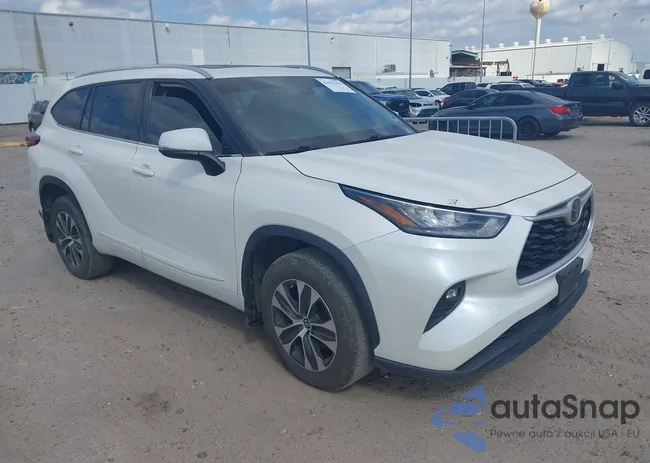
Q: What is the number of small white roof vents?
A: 10